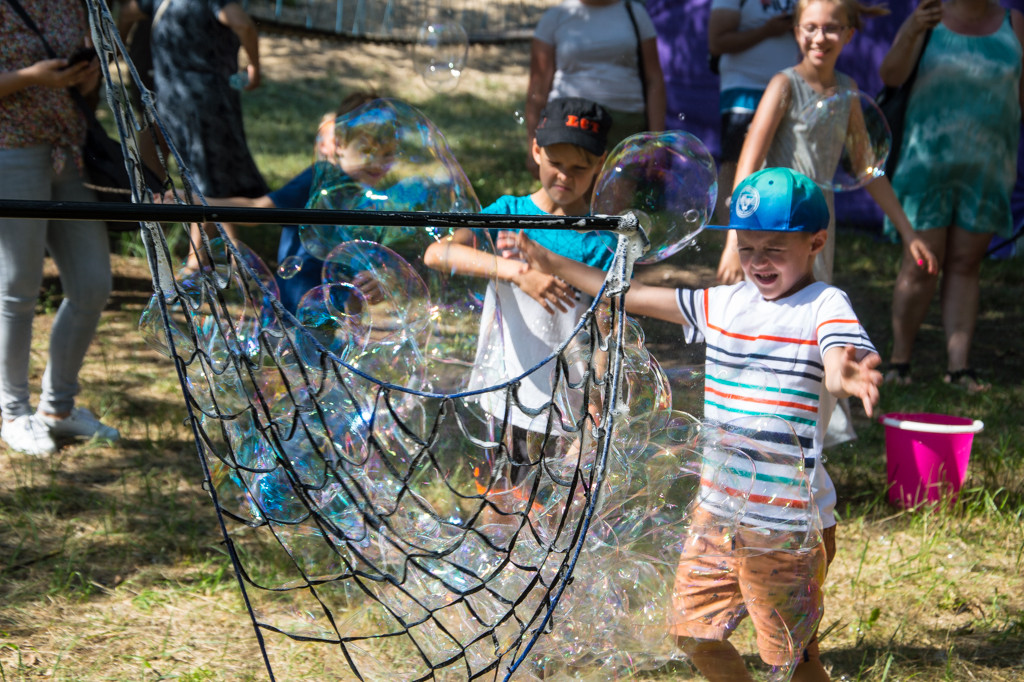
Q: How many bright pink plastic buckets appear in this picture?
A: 1